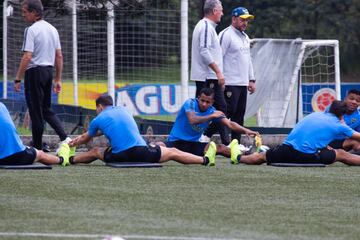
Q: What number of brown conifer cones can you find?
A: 0